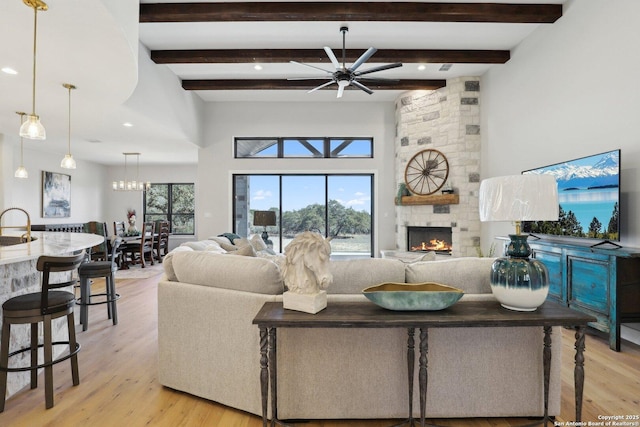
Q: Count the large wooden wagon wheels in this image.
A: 1